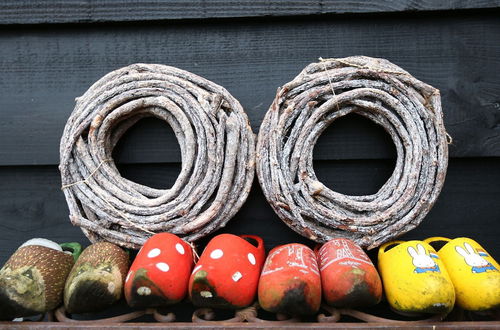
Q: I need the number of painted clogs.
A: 8